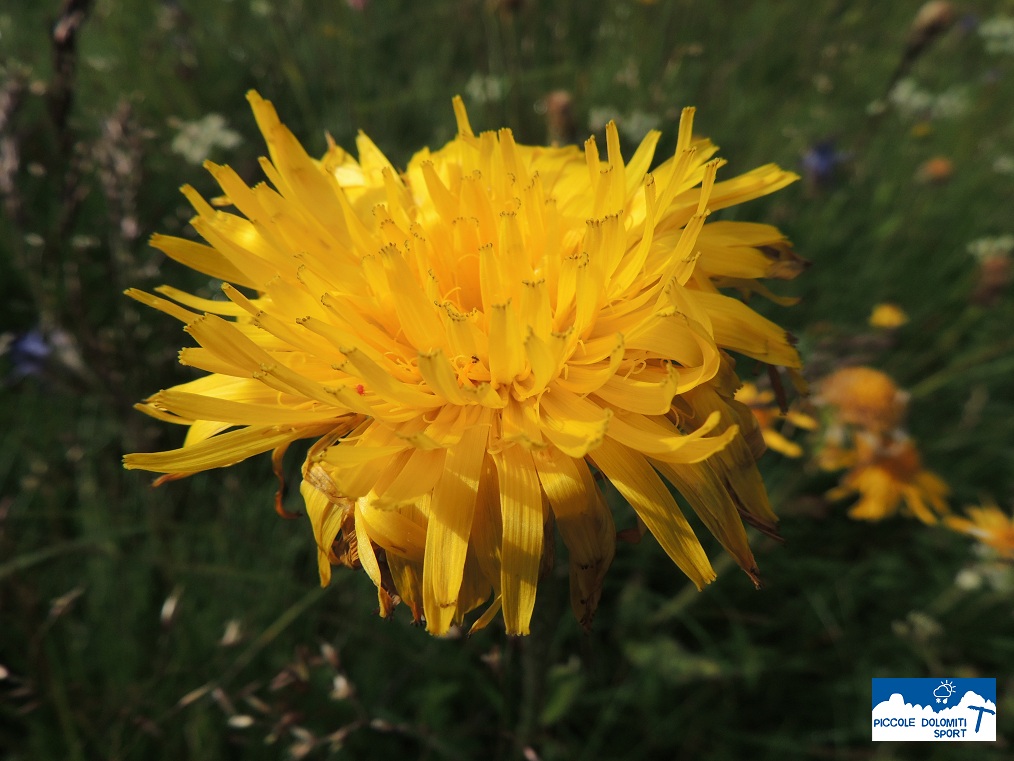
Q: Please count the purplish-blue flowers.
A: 2